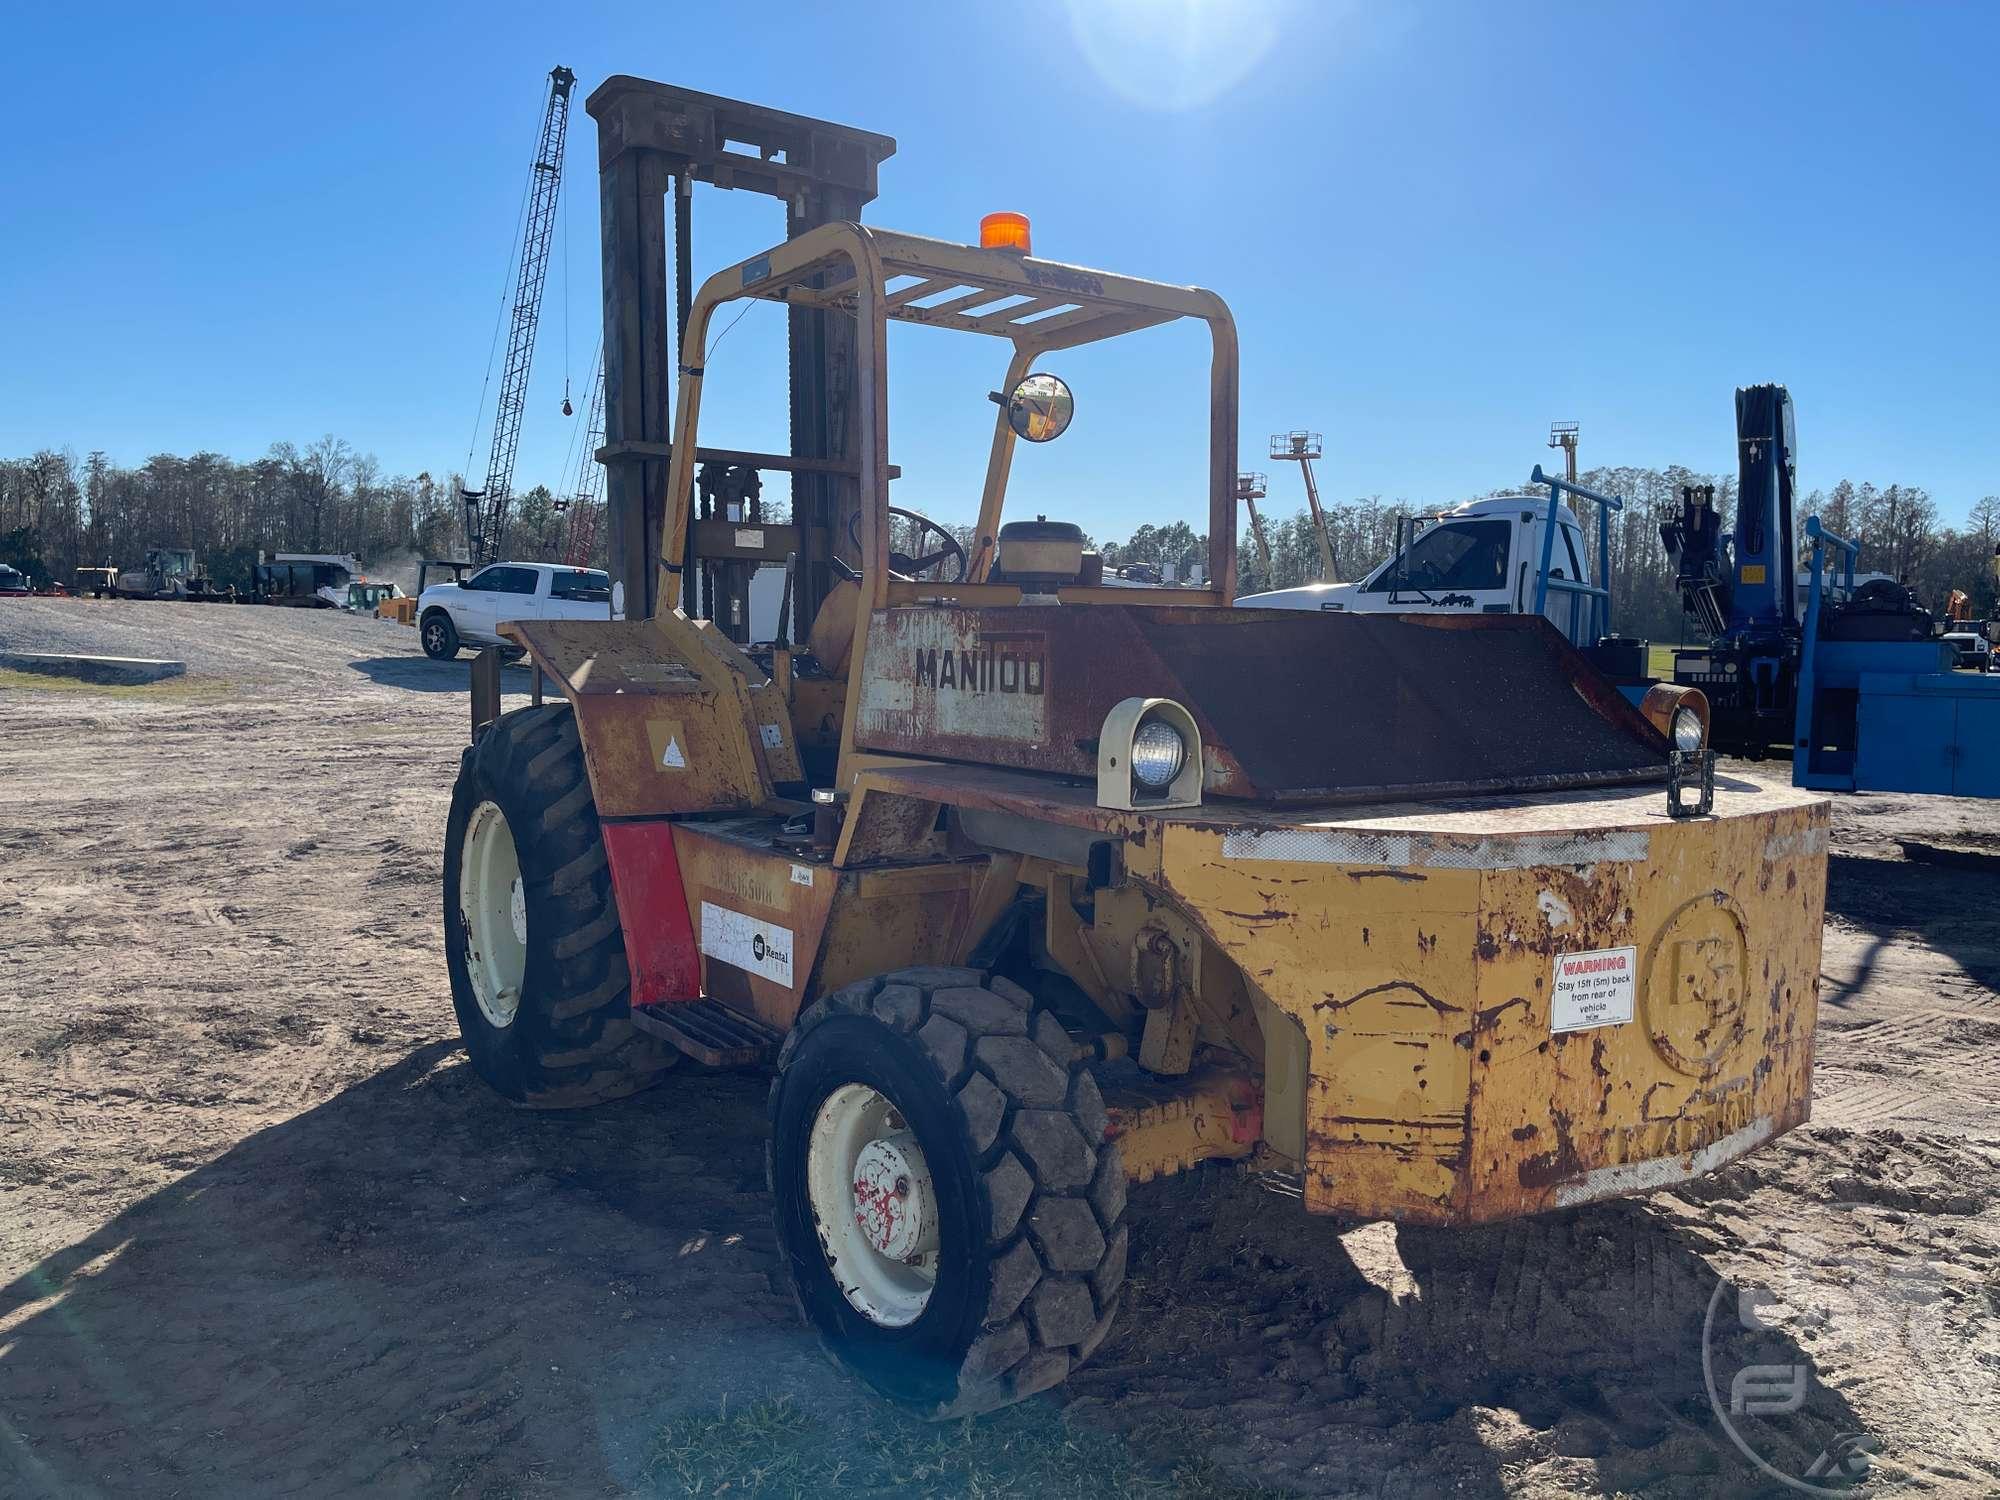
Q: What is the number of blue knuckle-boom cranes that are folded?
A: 1